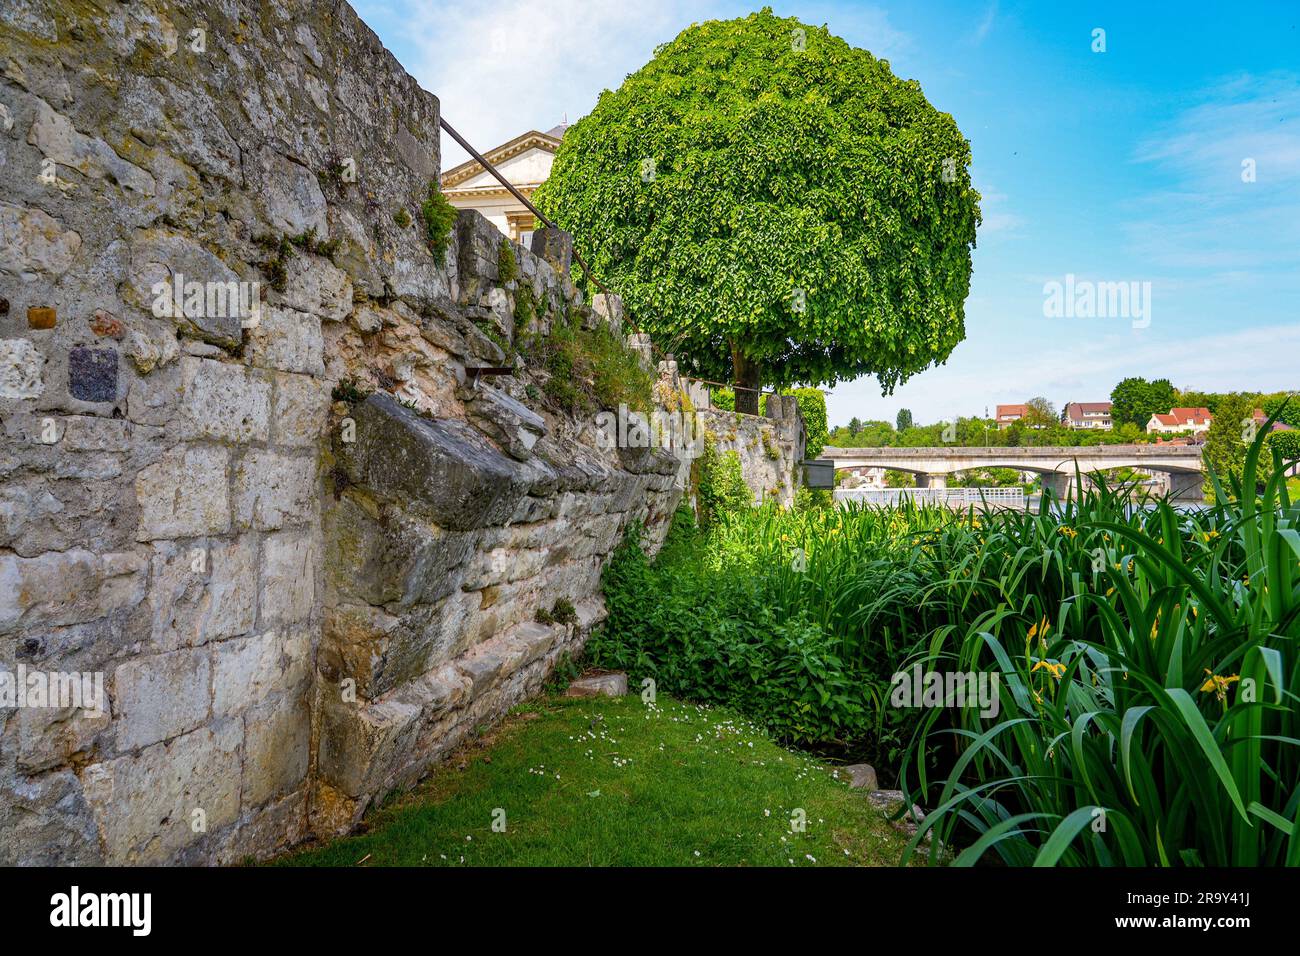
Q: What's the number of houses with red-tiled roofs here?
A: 3